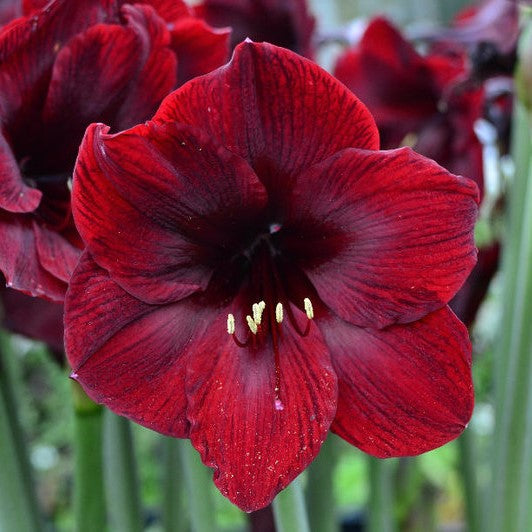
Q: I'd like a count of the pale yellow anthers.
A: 6